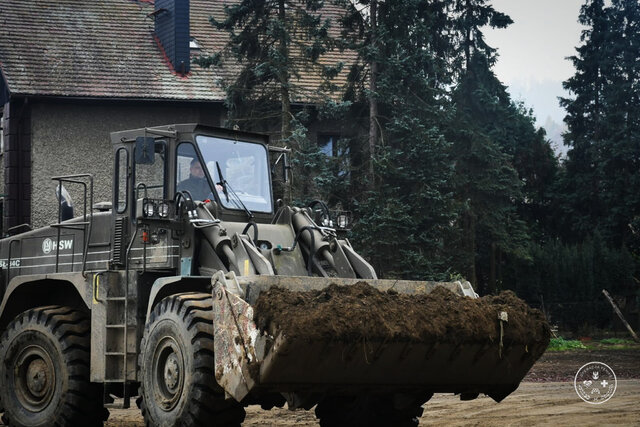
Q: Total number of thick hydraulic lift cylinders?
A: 2